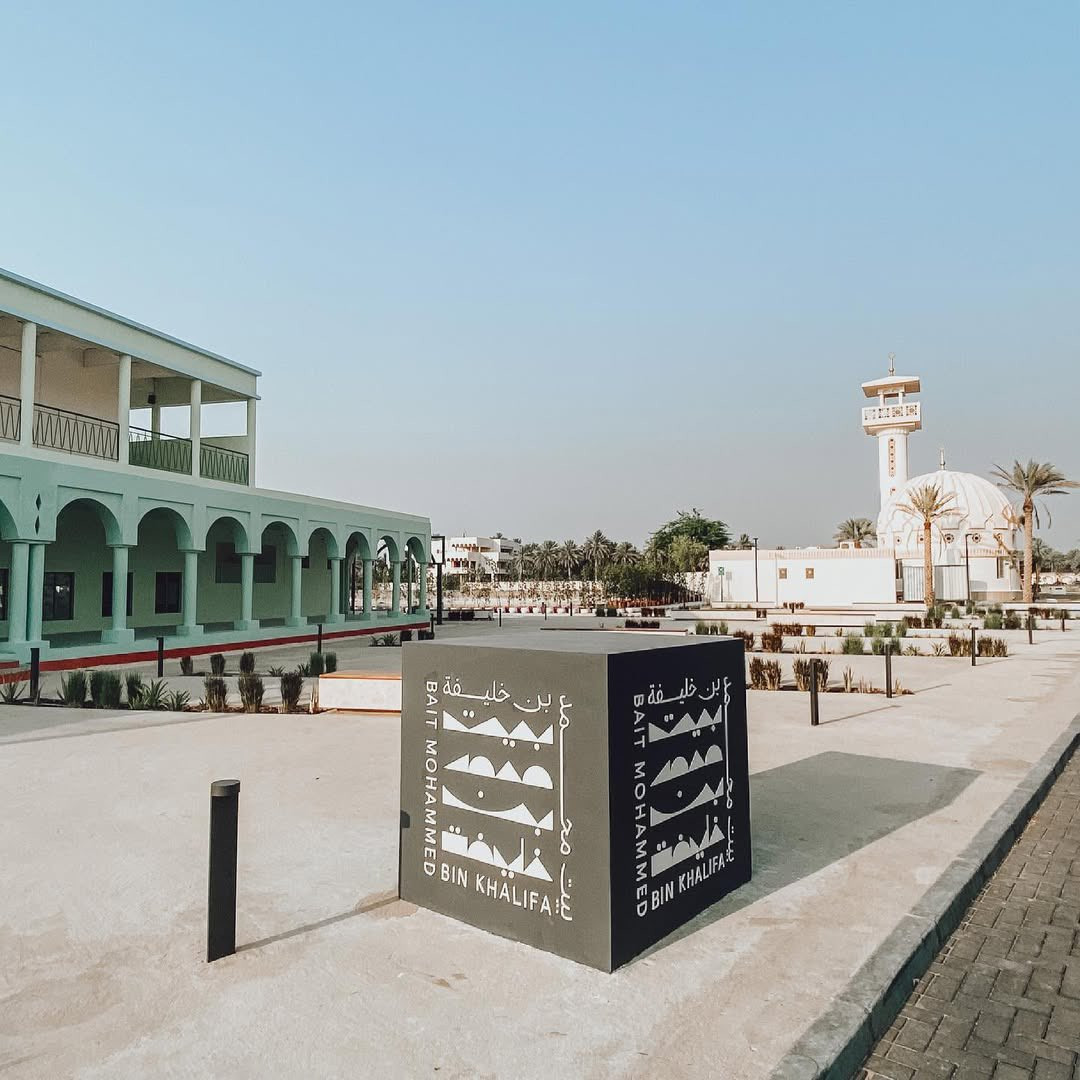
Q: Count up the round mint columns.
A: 10